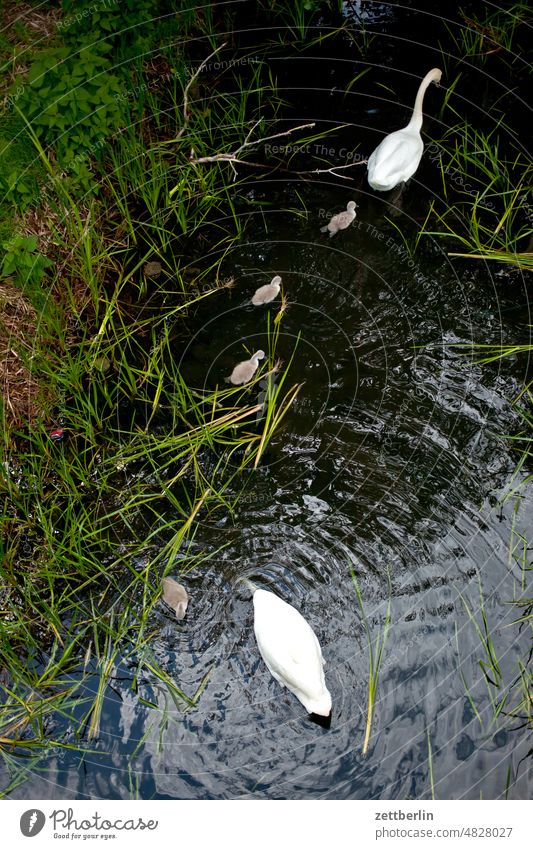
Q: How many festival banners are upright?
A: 0